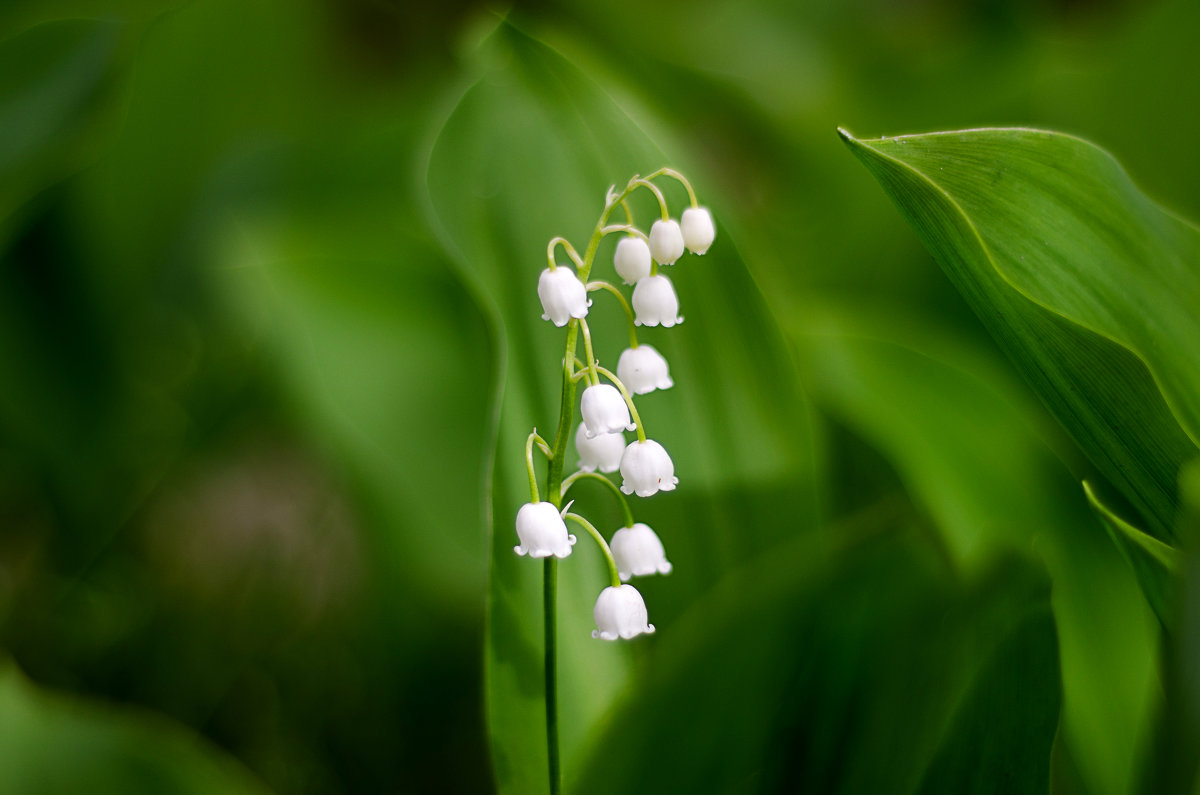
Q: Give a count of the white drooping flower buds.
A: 12